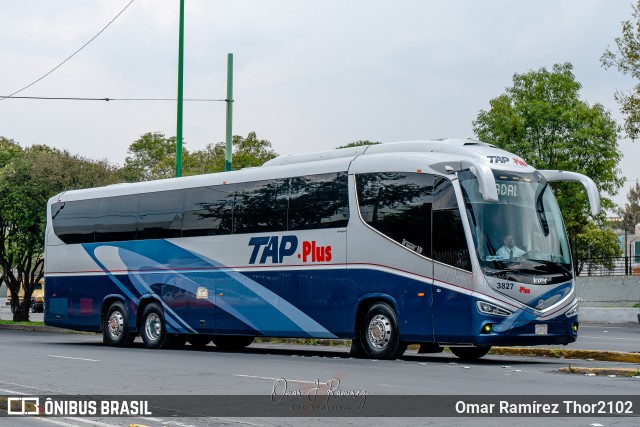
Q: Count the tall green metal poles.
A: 2